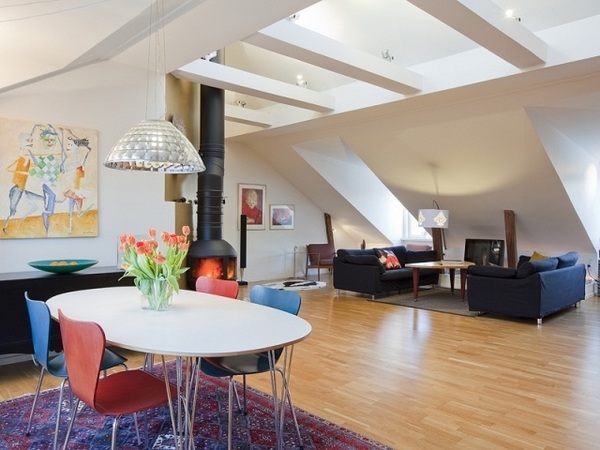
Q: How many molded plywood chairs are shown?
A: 4